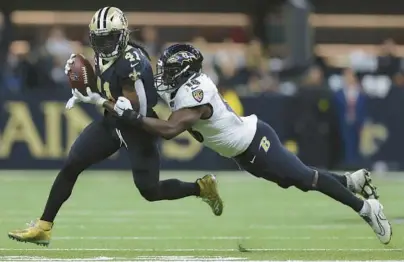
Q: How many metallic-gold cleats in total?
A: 2